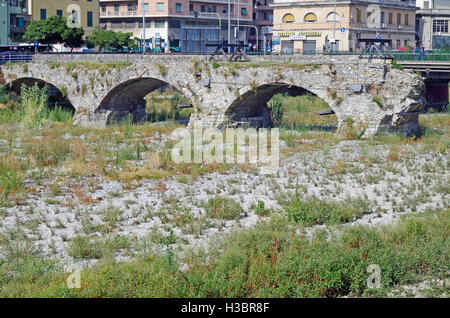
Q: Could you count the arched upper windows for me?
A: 3